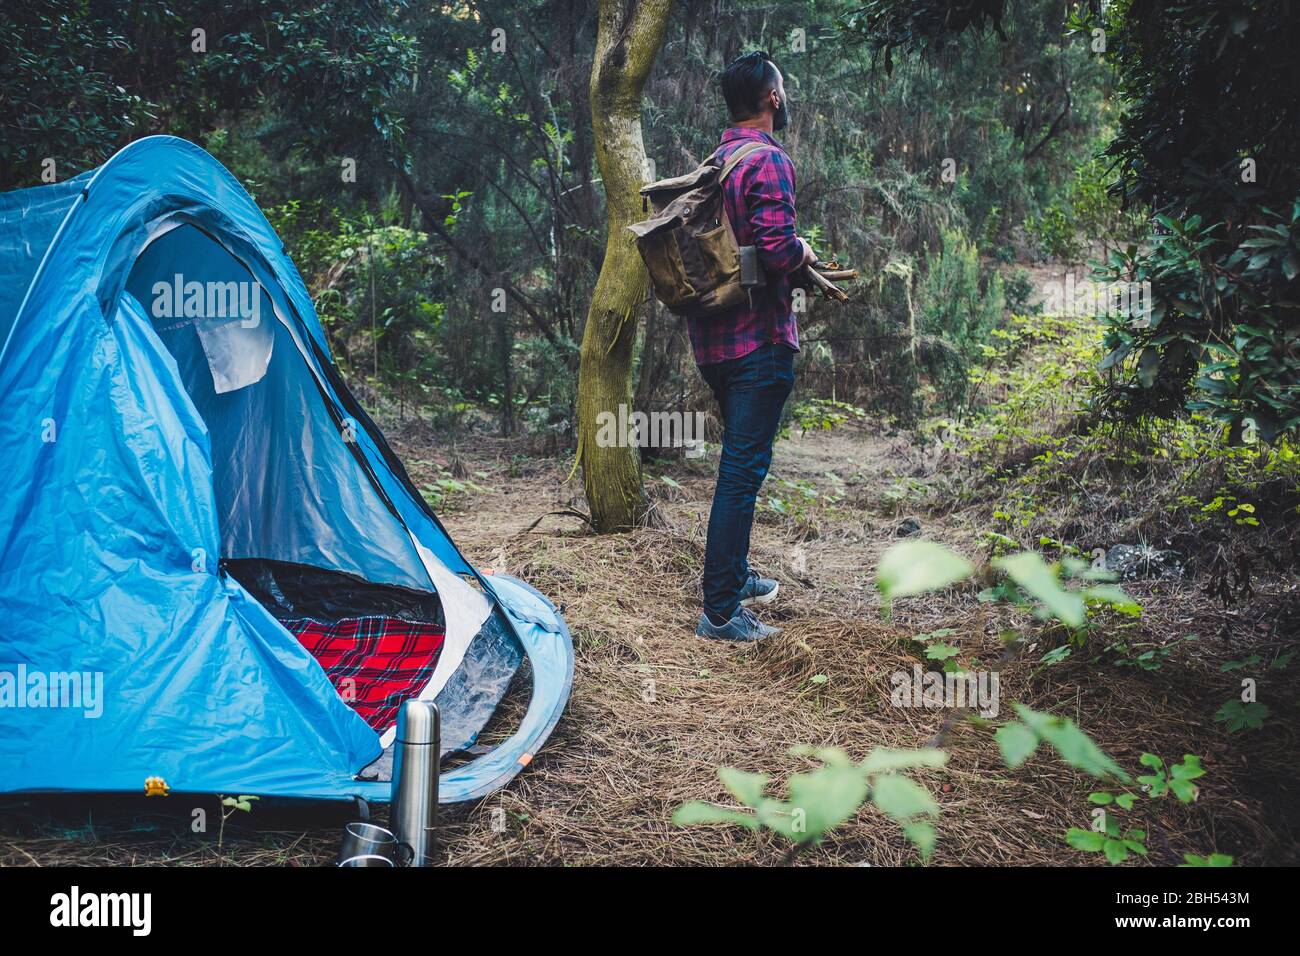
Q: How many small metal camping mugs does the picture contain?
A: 2